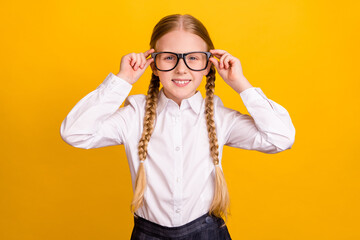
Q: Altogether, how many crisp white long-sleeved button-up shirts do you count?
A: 1